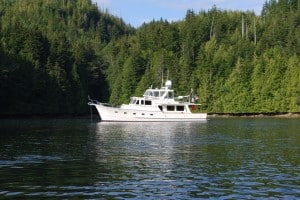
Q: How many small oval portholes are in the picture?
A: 5